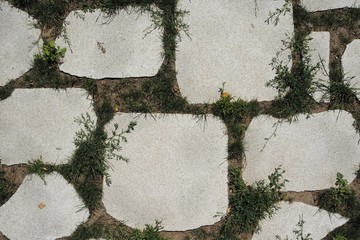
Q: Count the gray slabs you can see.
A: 11